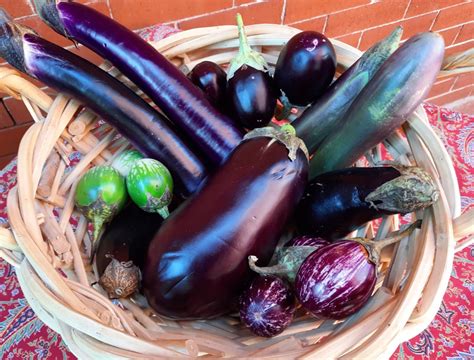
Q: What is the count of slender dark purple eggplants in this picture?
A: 2